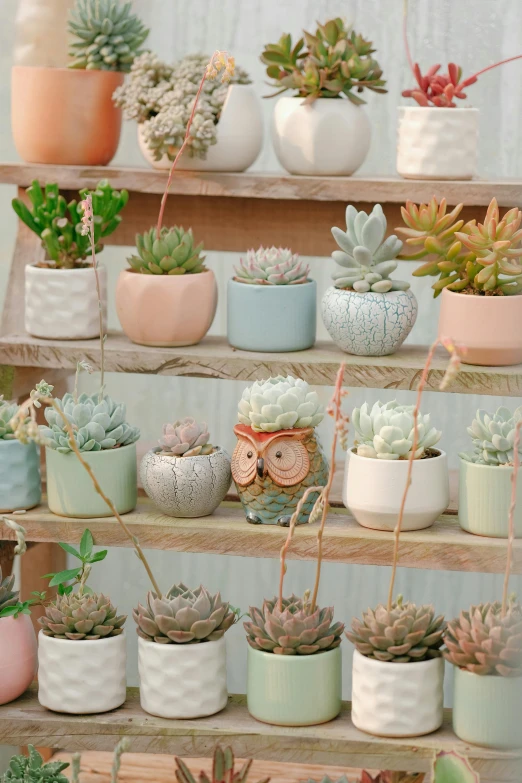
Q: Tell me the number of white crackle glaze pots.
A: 2